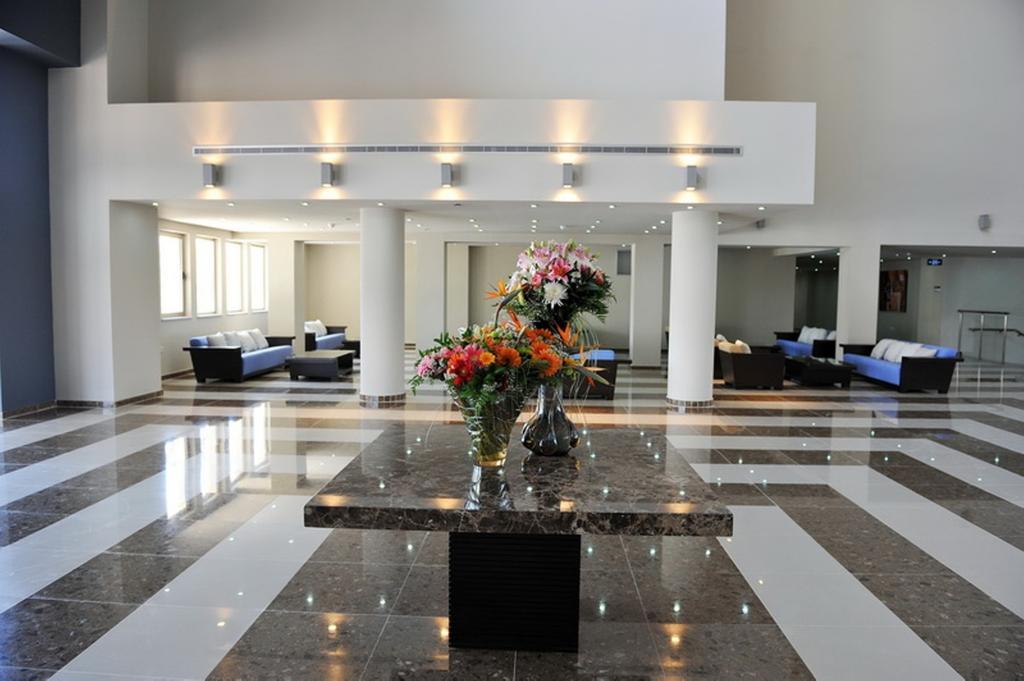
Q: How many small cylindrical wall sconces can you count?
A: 5